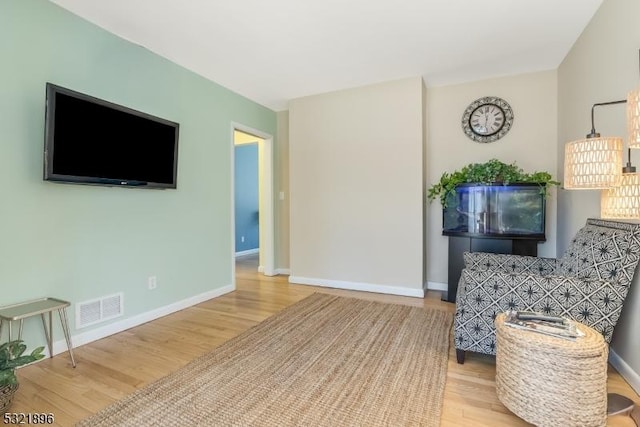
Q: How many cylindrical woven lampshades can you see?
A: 3